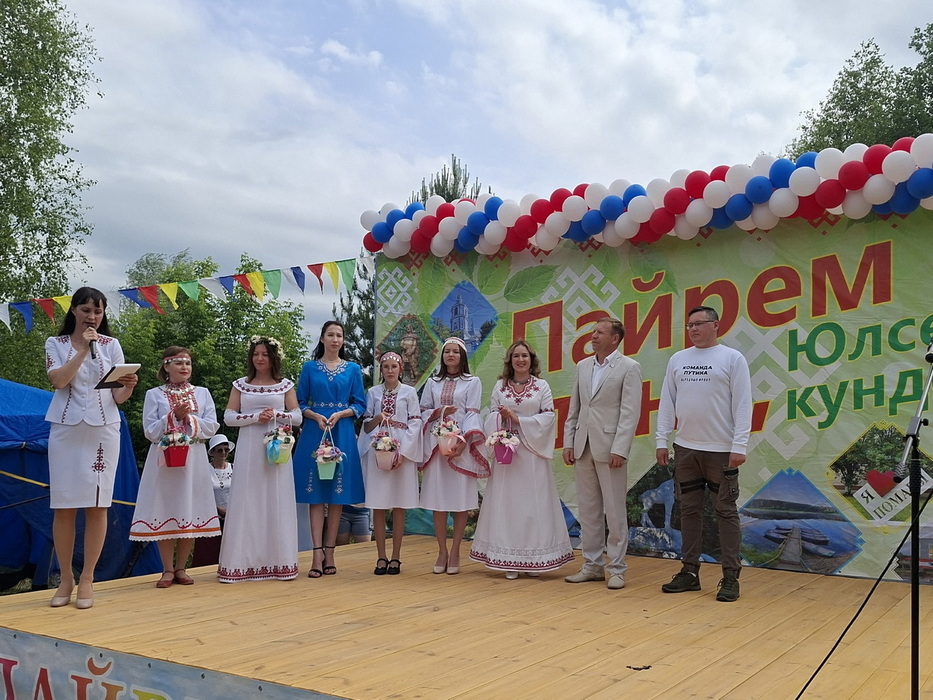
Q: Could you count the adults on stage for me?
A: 9